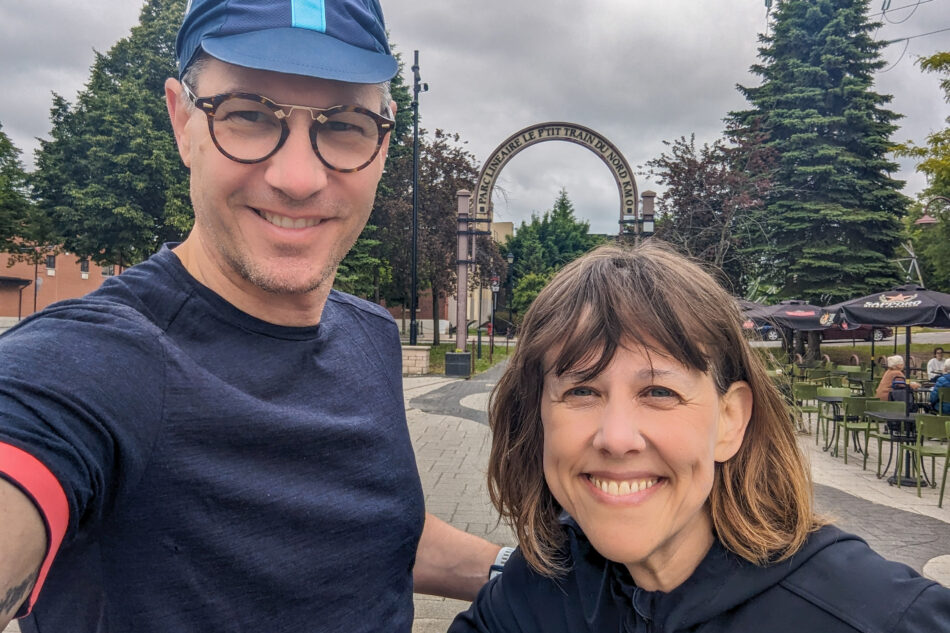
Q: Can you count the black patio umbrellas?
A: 3